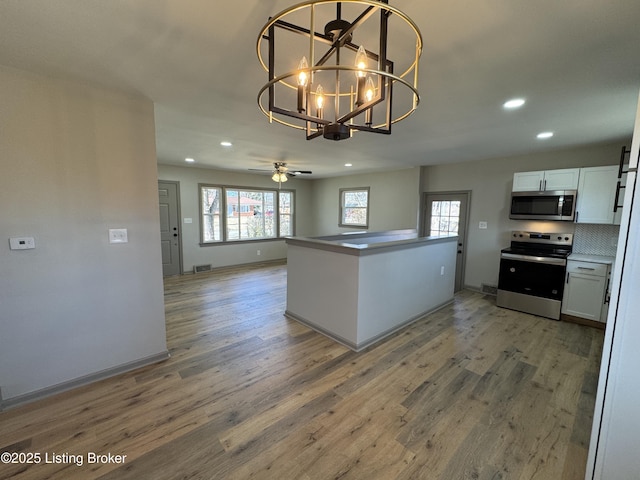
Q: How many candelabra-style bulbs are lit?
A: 4